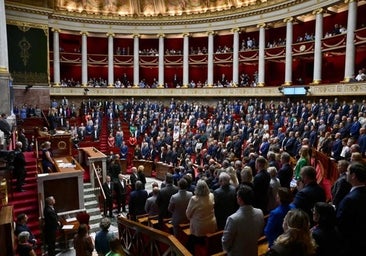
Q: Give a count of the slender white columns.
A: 12